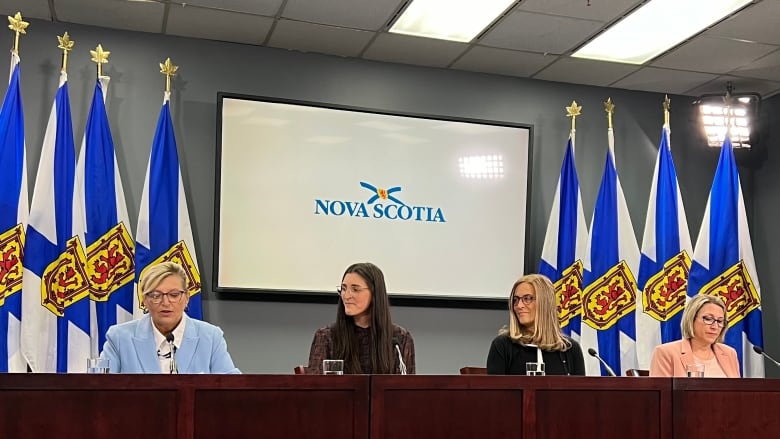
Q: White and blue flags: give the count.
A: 8